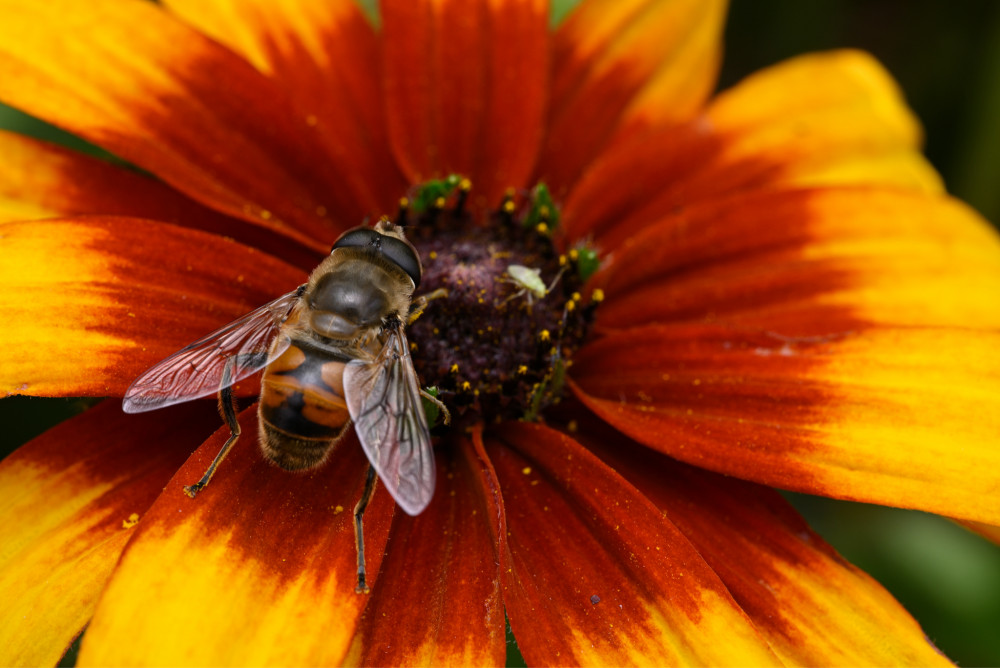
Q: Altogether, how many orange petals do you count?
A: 14